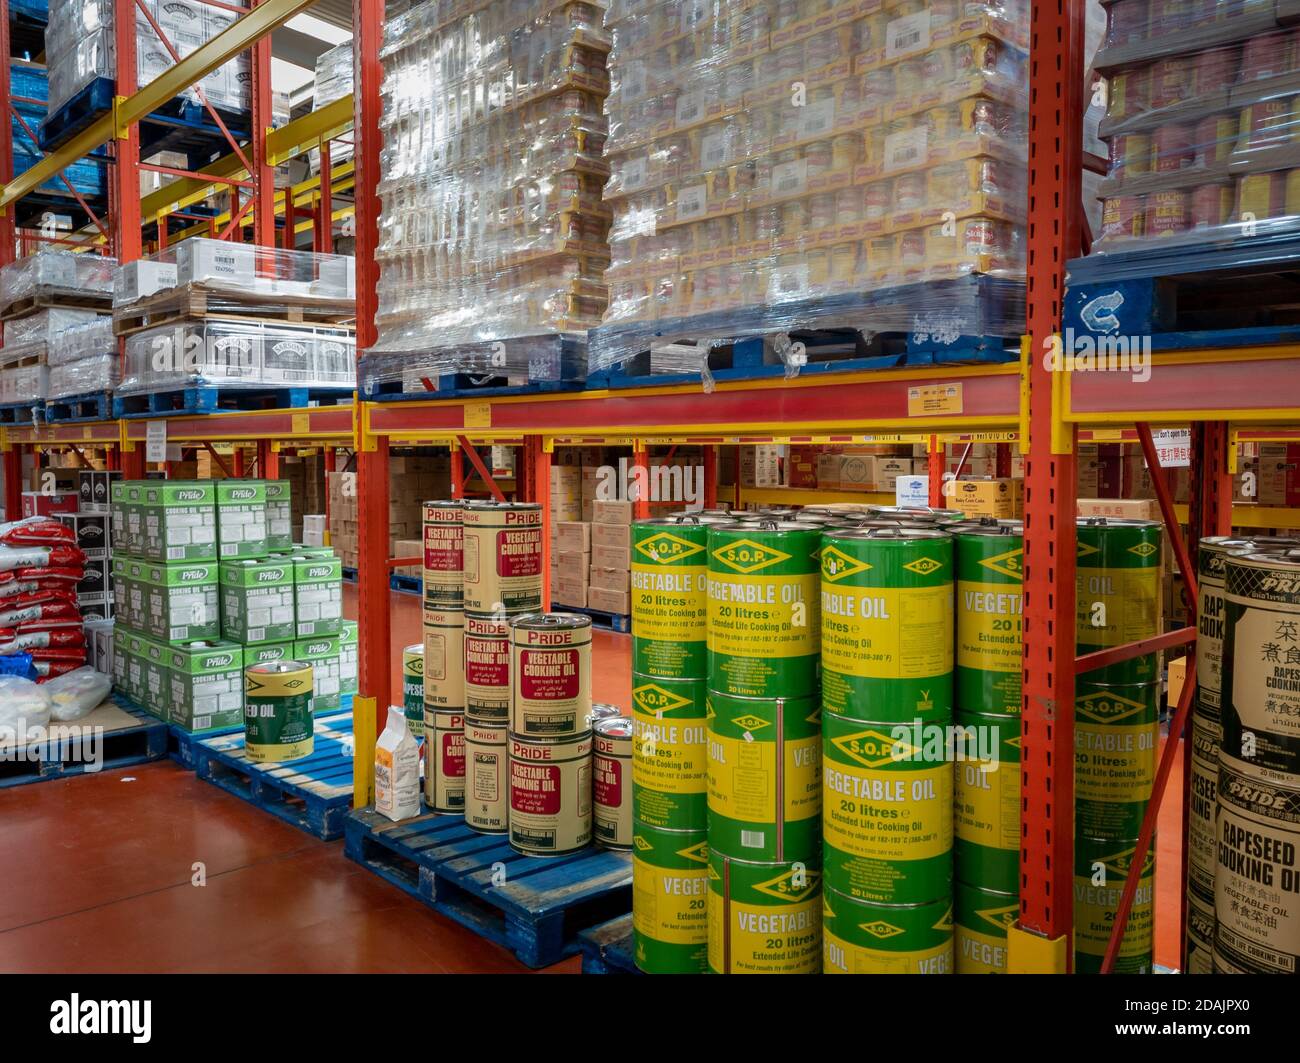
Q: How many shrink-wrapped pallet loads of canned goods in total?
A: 3